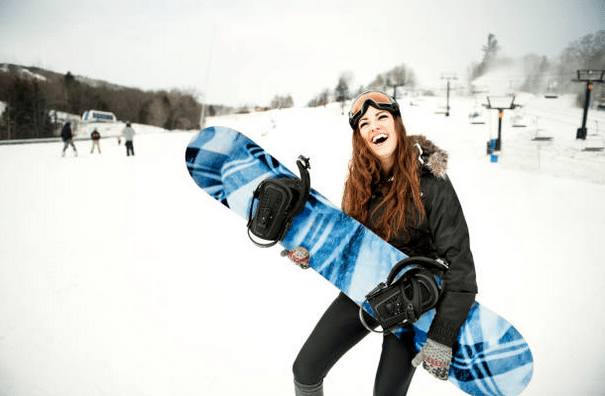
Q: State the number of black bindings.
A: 2